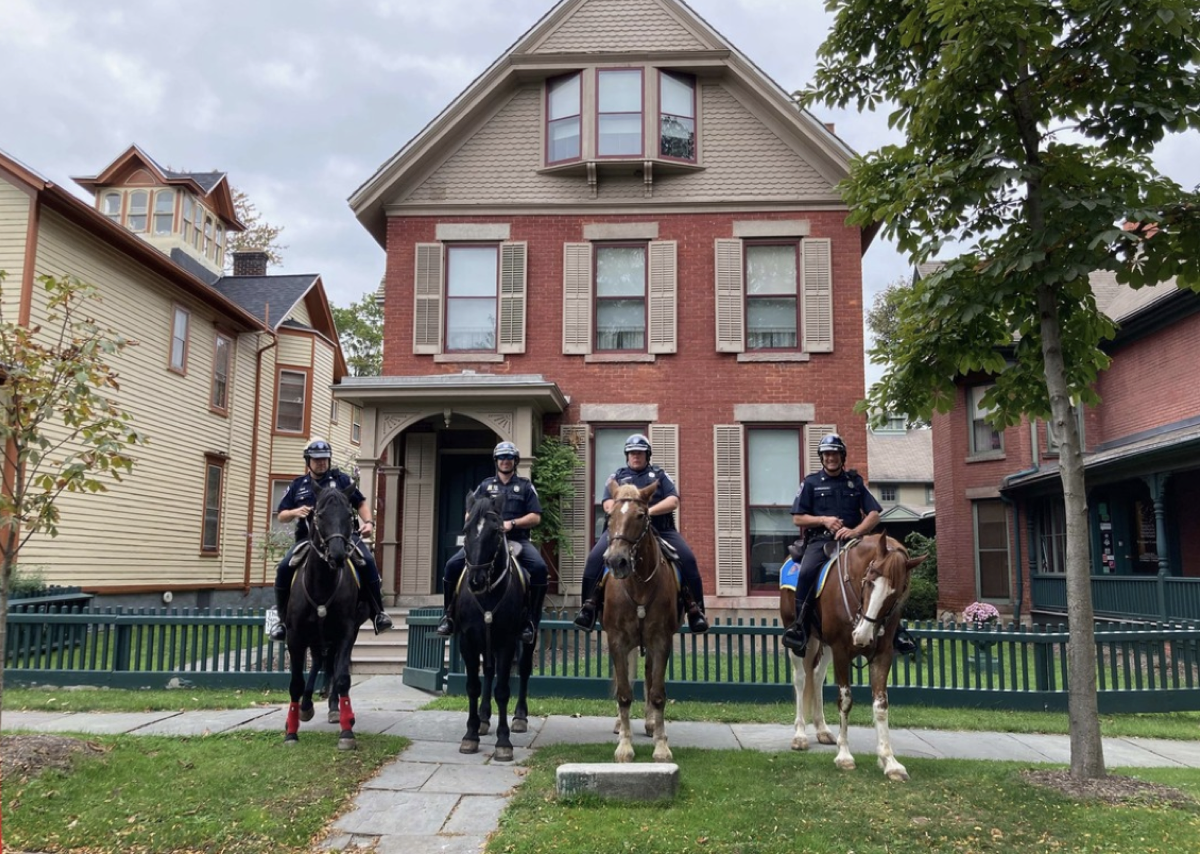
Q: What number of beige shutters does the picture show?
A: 11